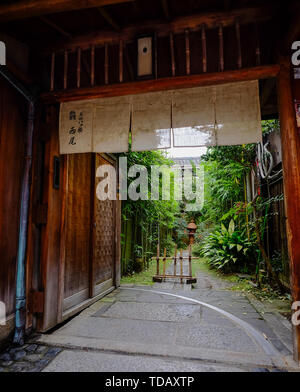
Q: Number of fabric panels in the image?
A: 5